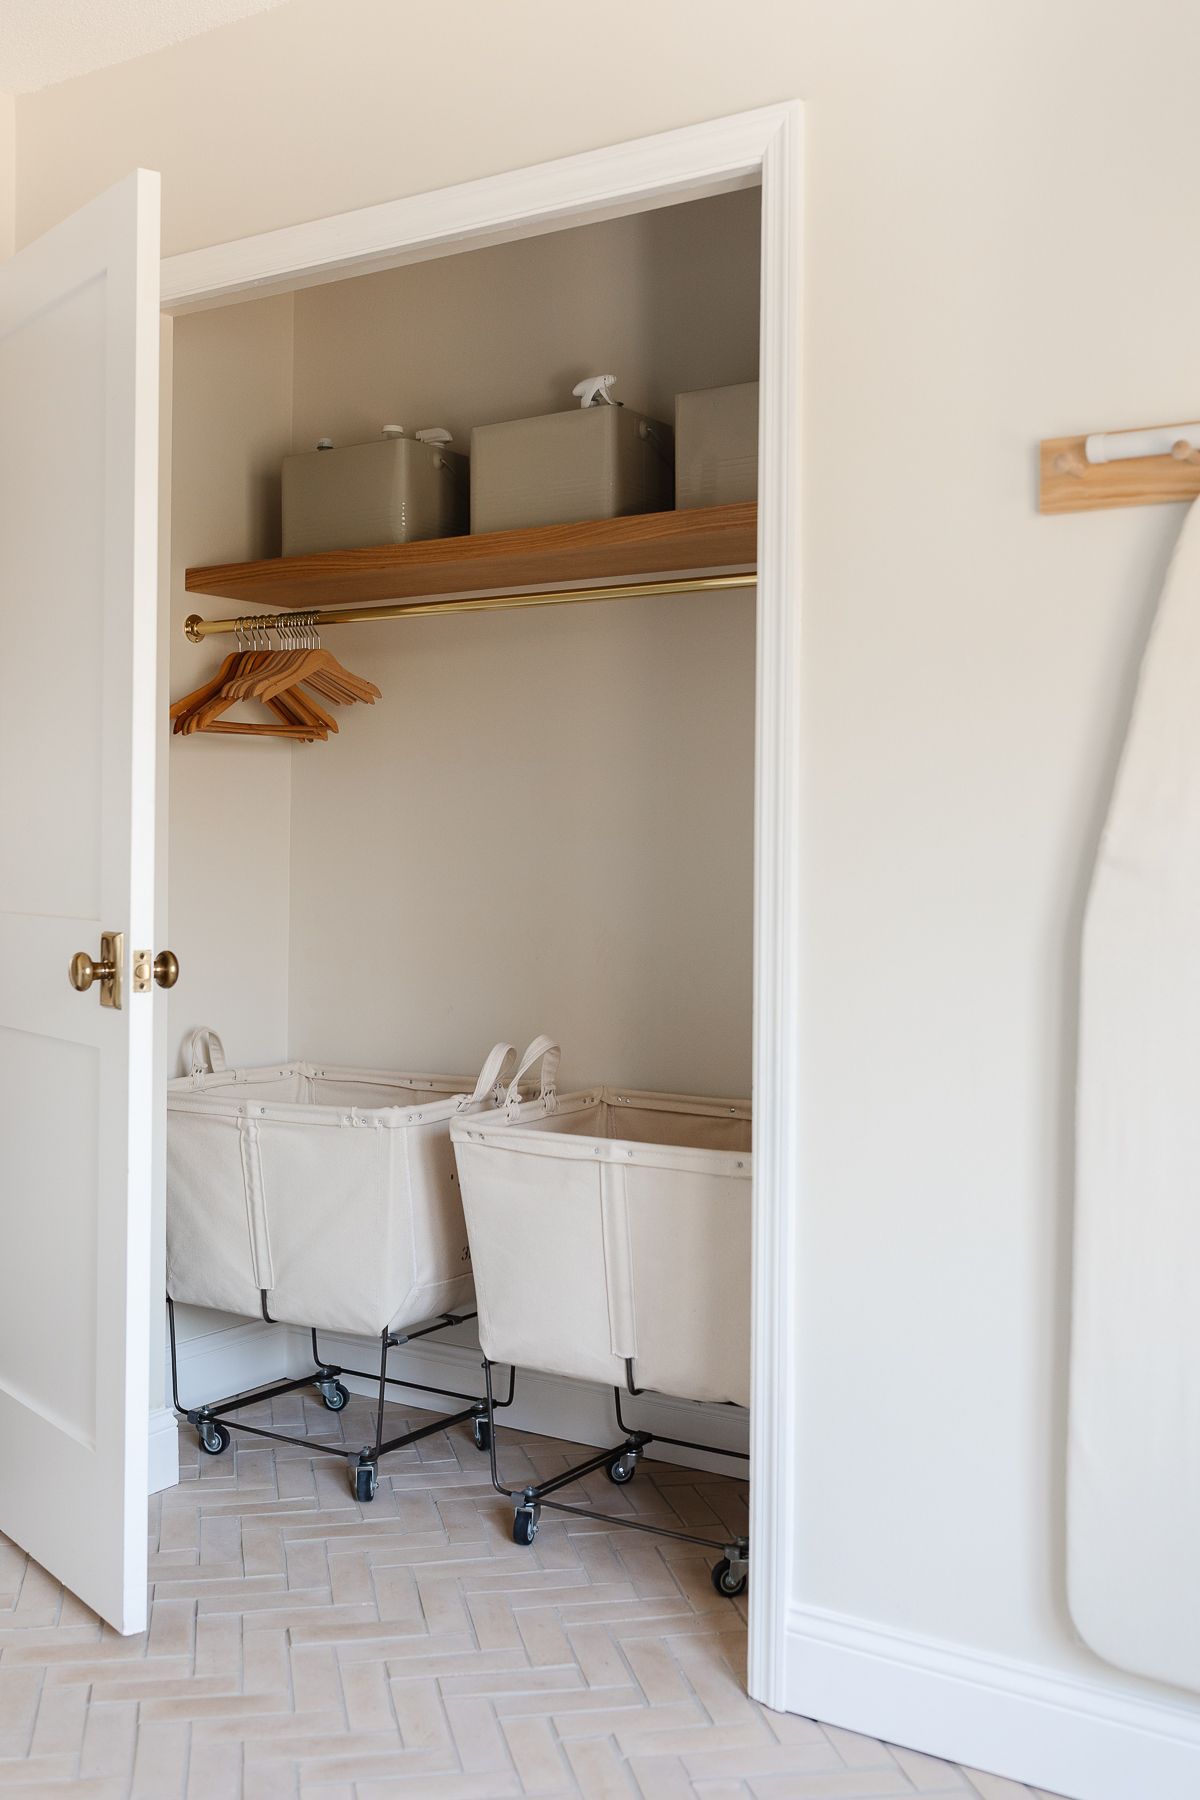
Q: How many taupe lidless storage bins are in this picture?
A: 3